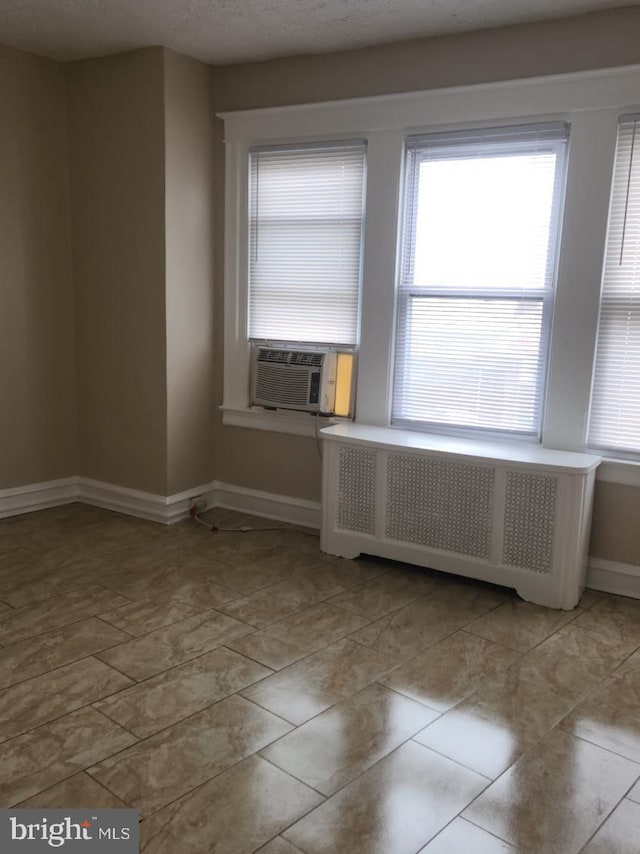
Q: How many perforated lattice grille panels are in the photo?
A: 3